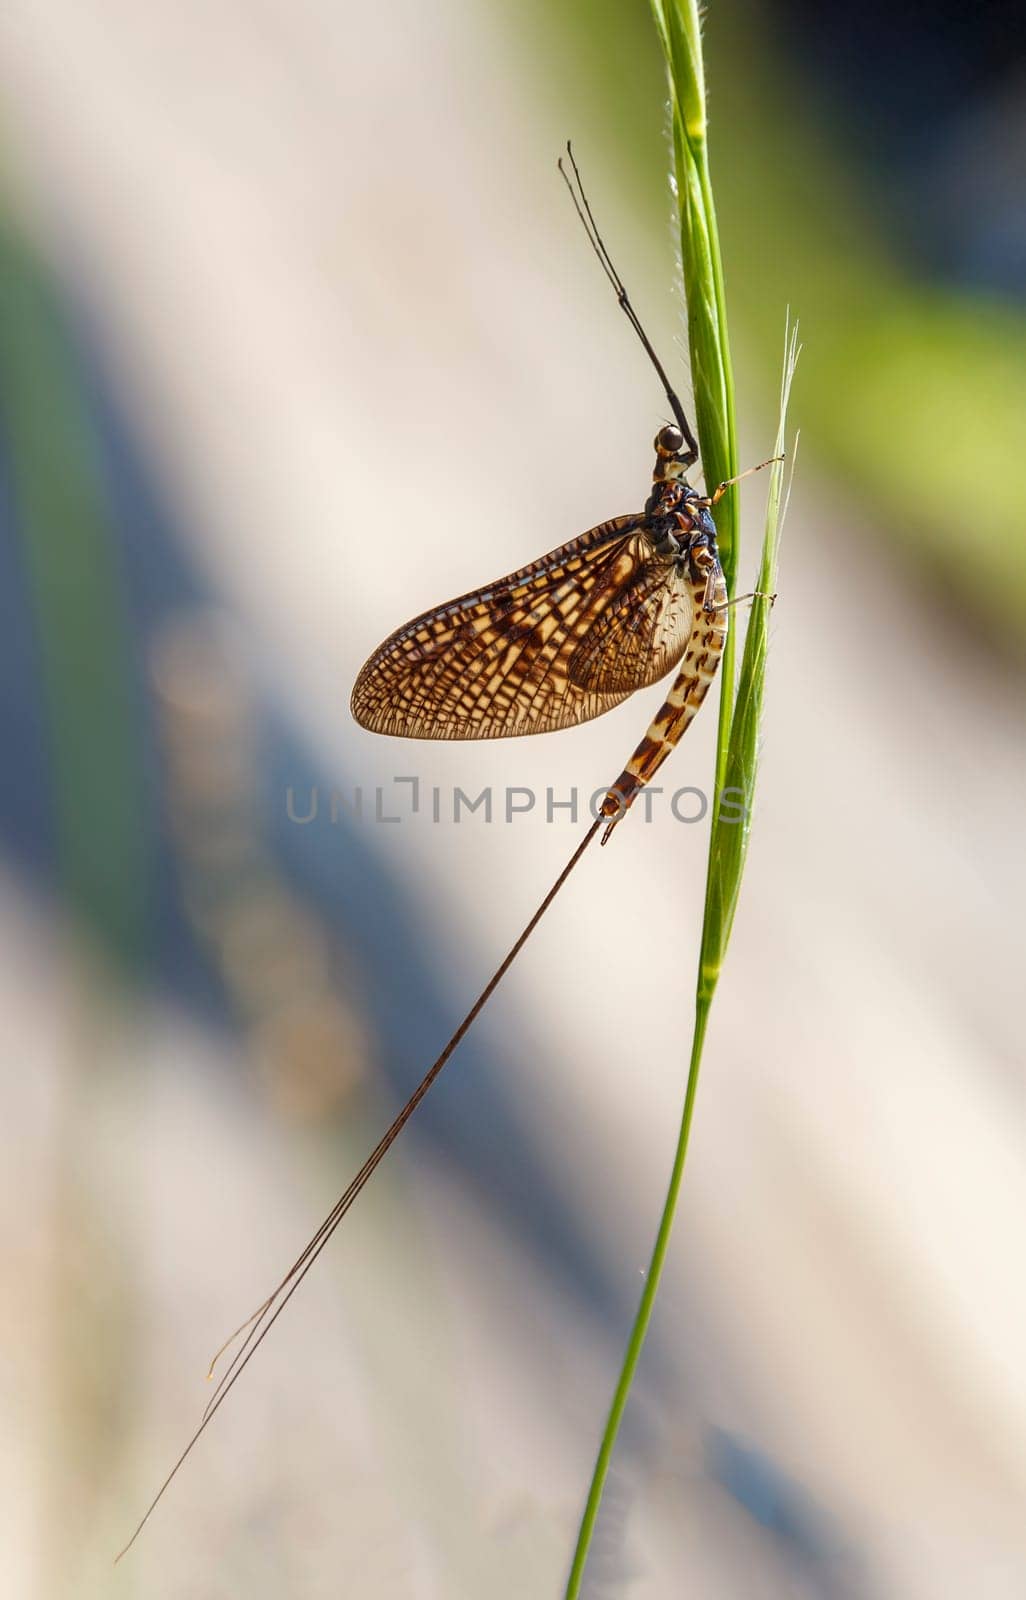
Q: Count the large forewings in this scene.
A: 1